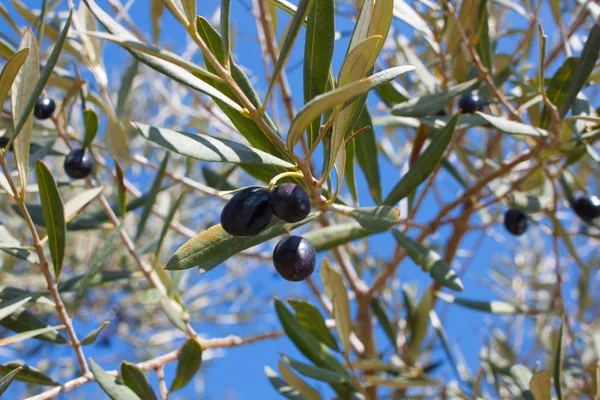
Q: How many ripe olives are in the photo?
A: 8